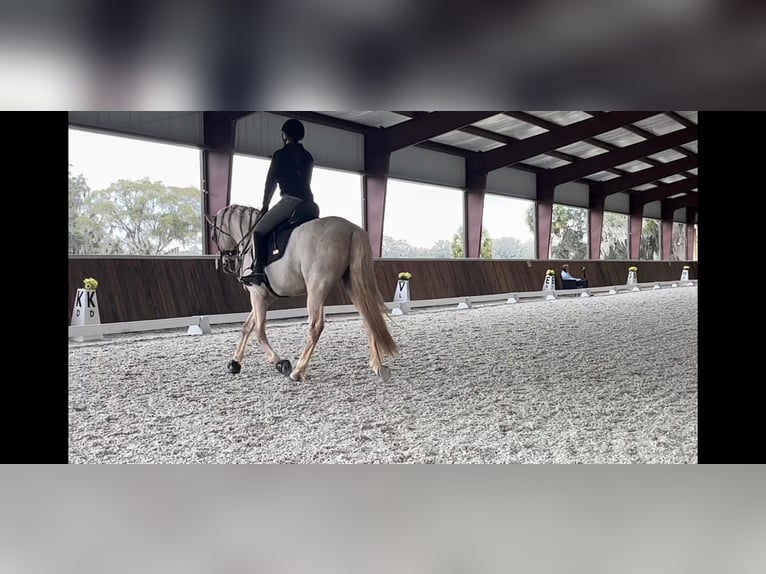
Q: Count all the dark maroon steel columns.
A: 8